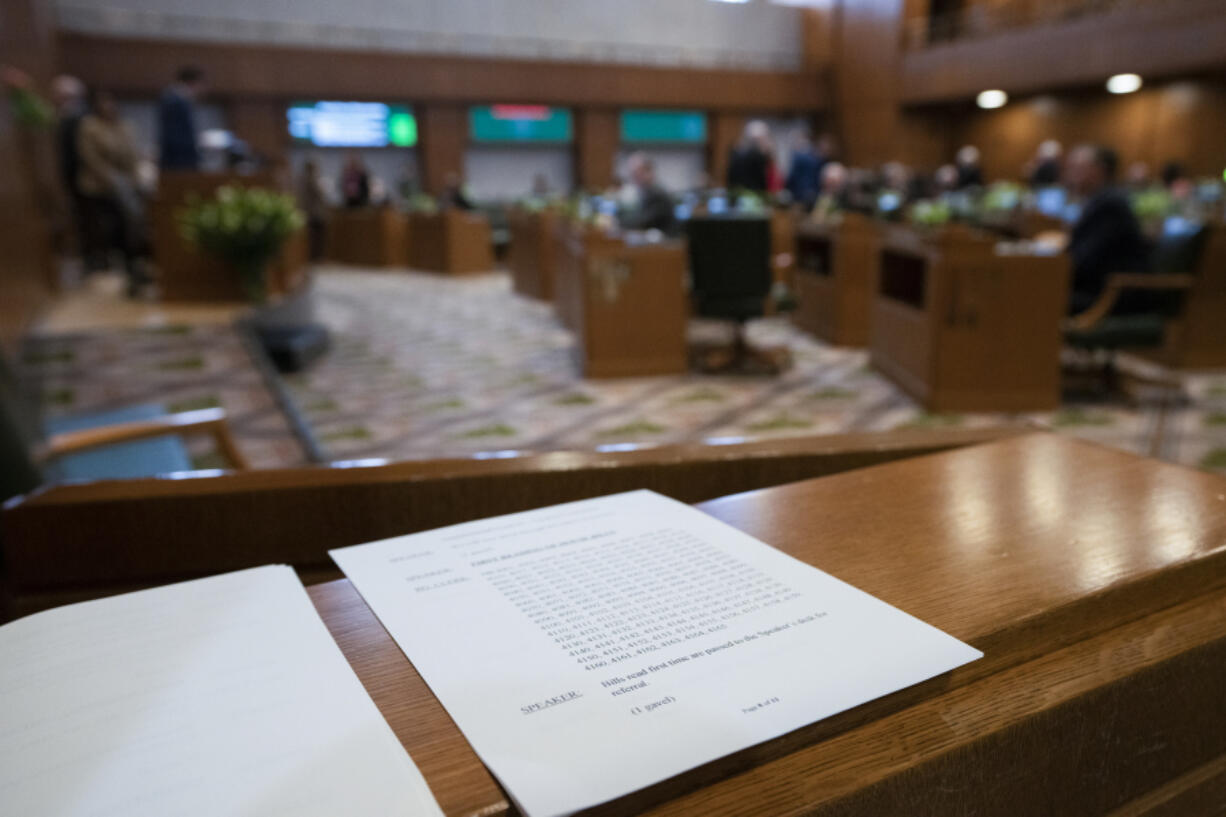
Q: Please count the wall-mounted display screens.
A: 3